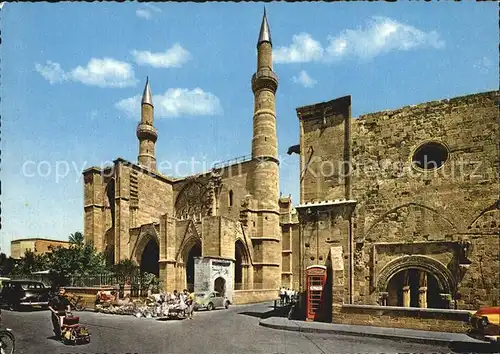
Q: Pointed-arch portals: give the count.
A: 3